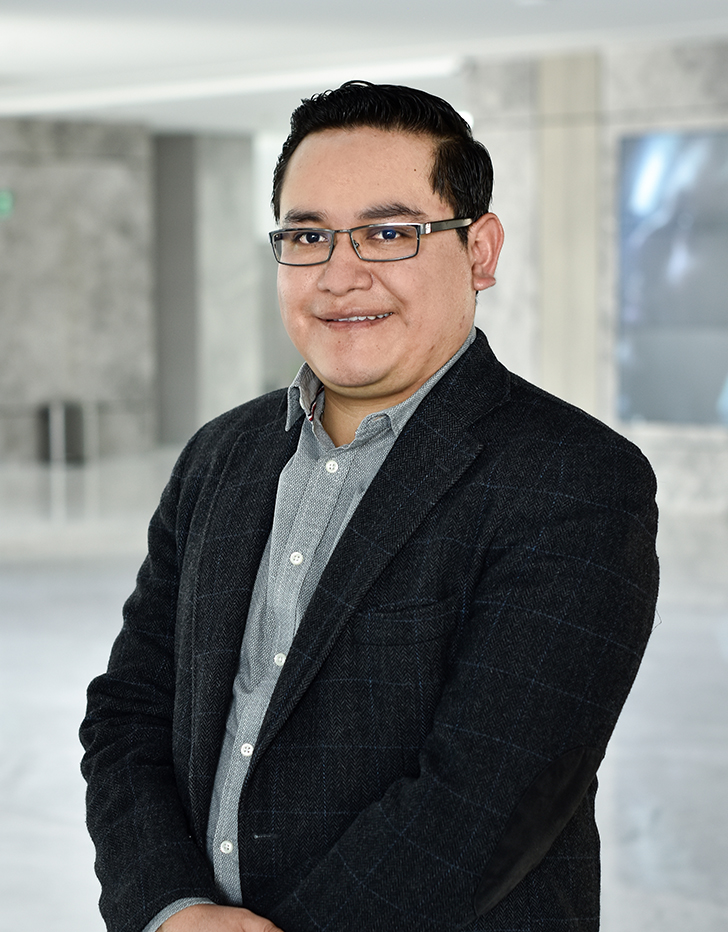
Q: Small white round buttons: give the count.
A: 5